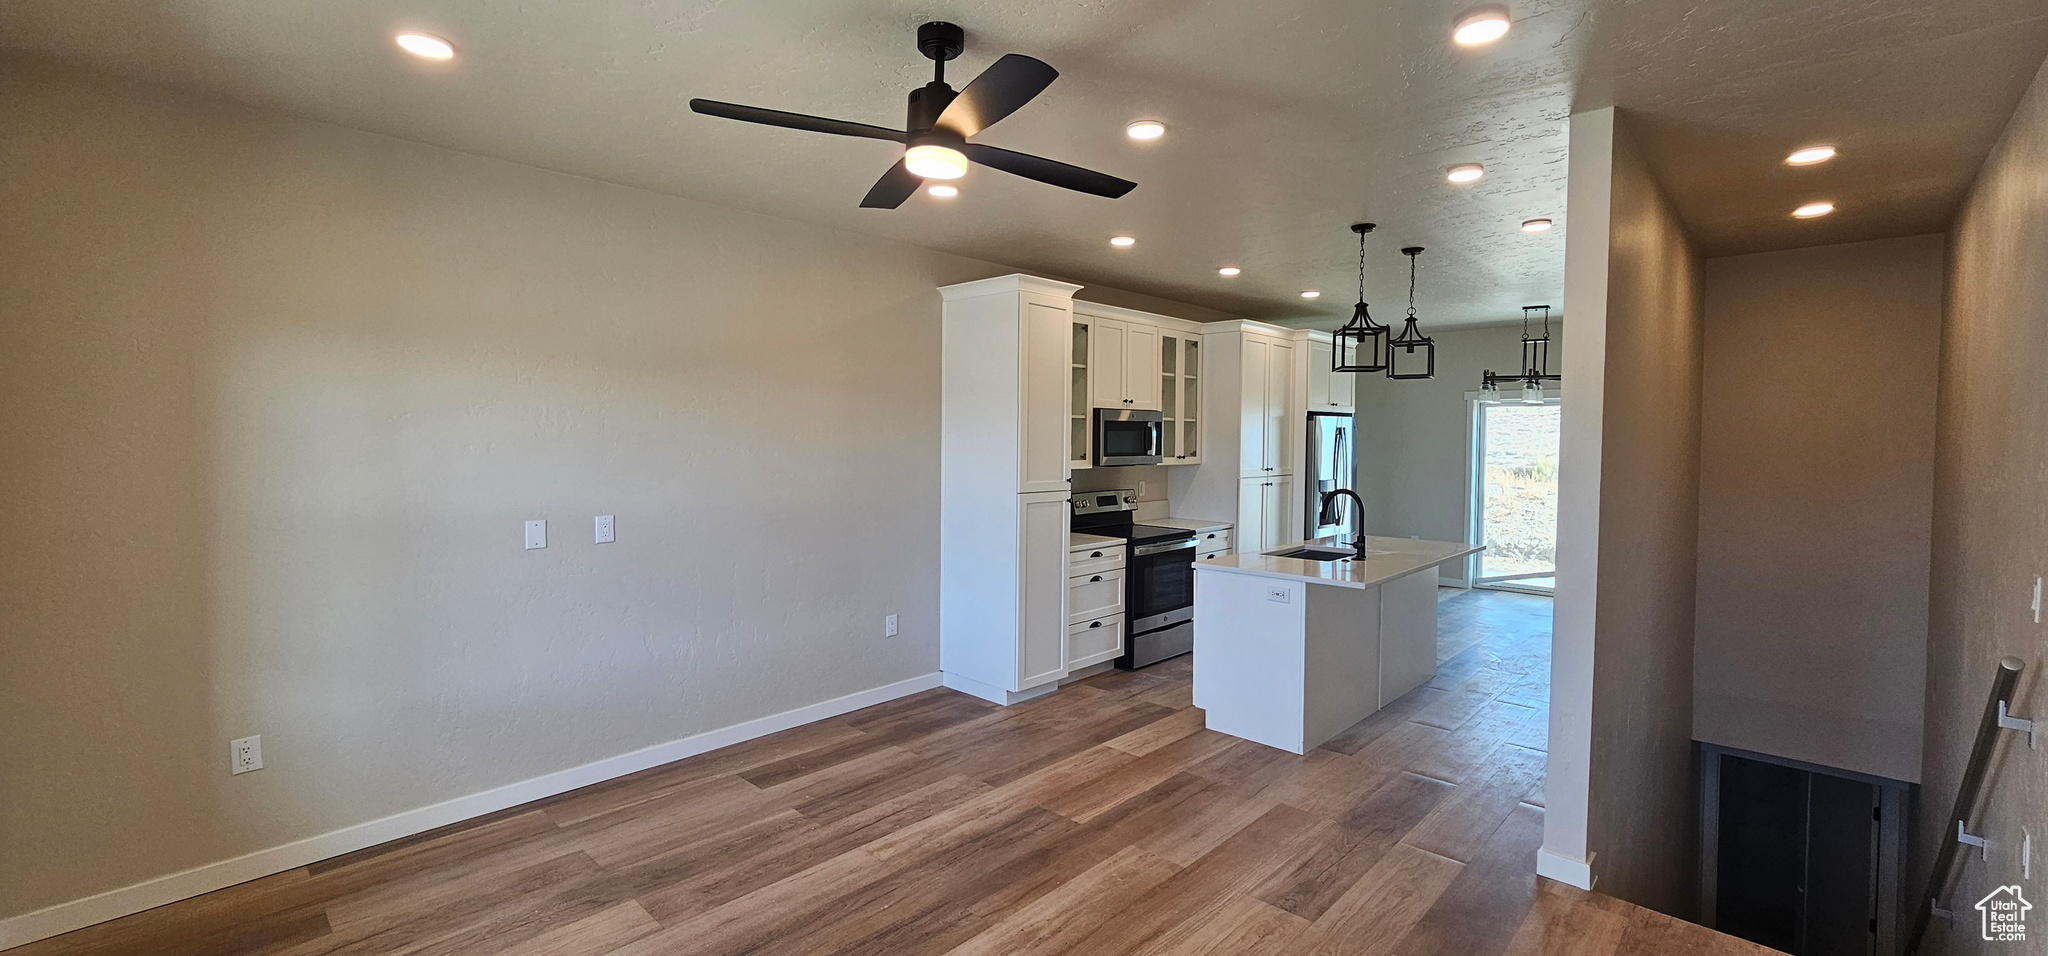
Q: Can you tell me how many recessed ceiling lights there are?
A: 11